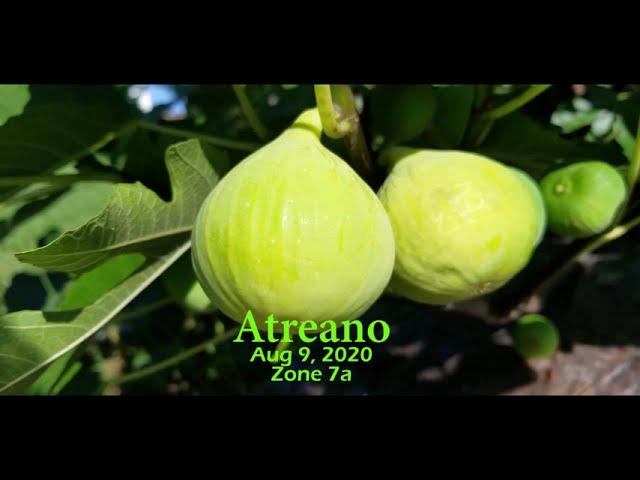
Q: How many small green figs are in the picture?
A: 2